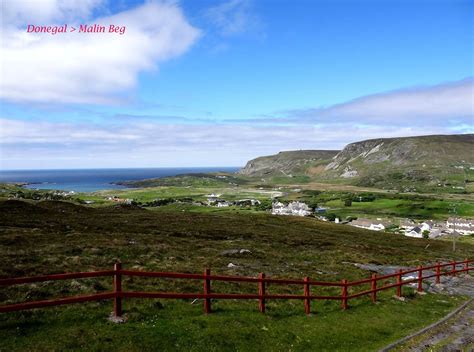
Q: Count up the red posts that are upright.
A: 11